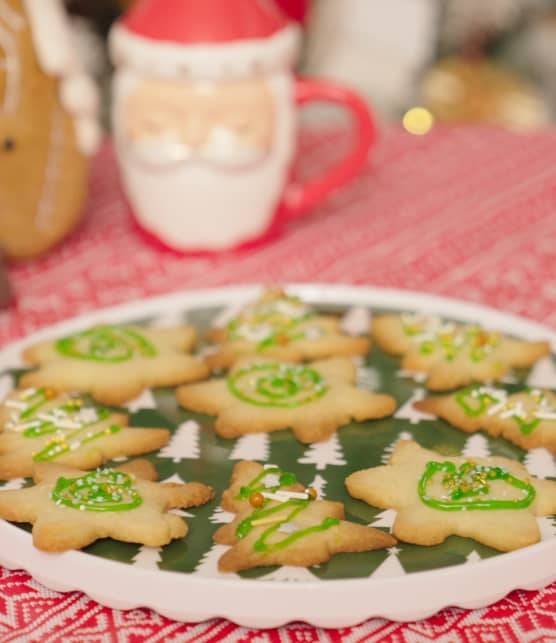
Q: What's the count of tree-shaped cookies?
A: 5